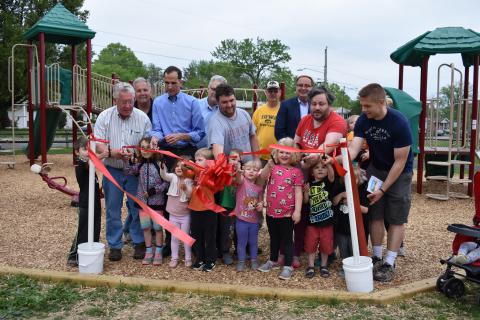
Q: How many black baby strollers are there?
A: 1